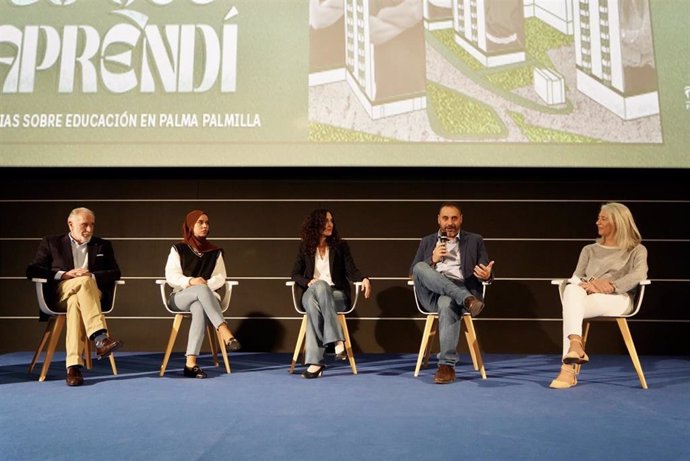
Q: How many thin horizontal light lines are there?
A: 4